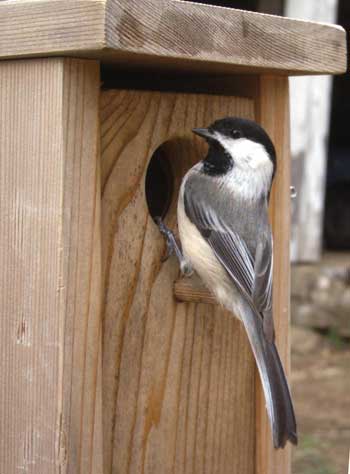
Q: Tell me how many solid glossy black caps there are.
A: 1